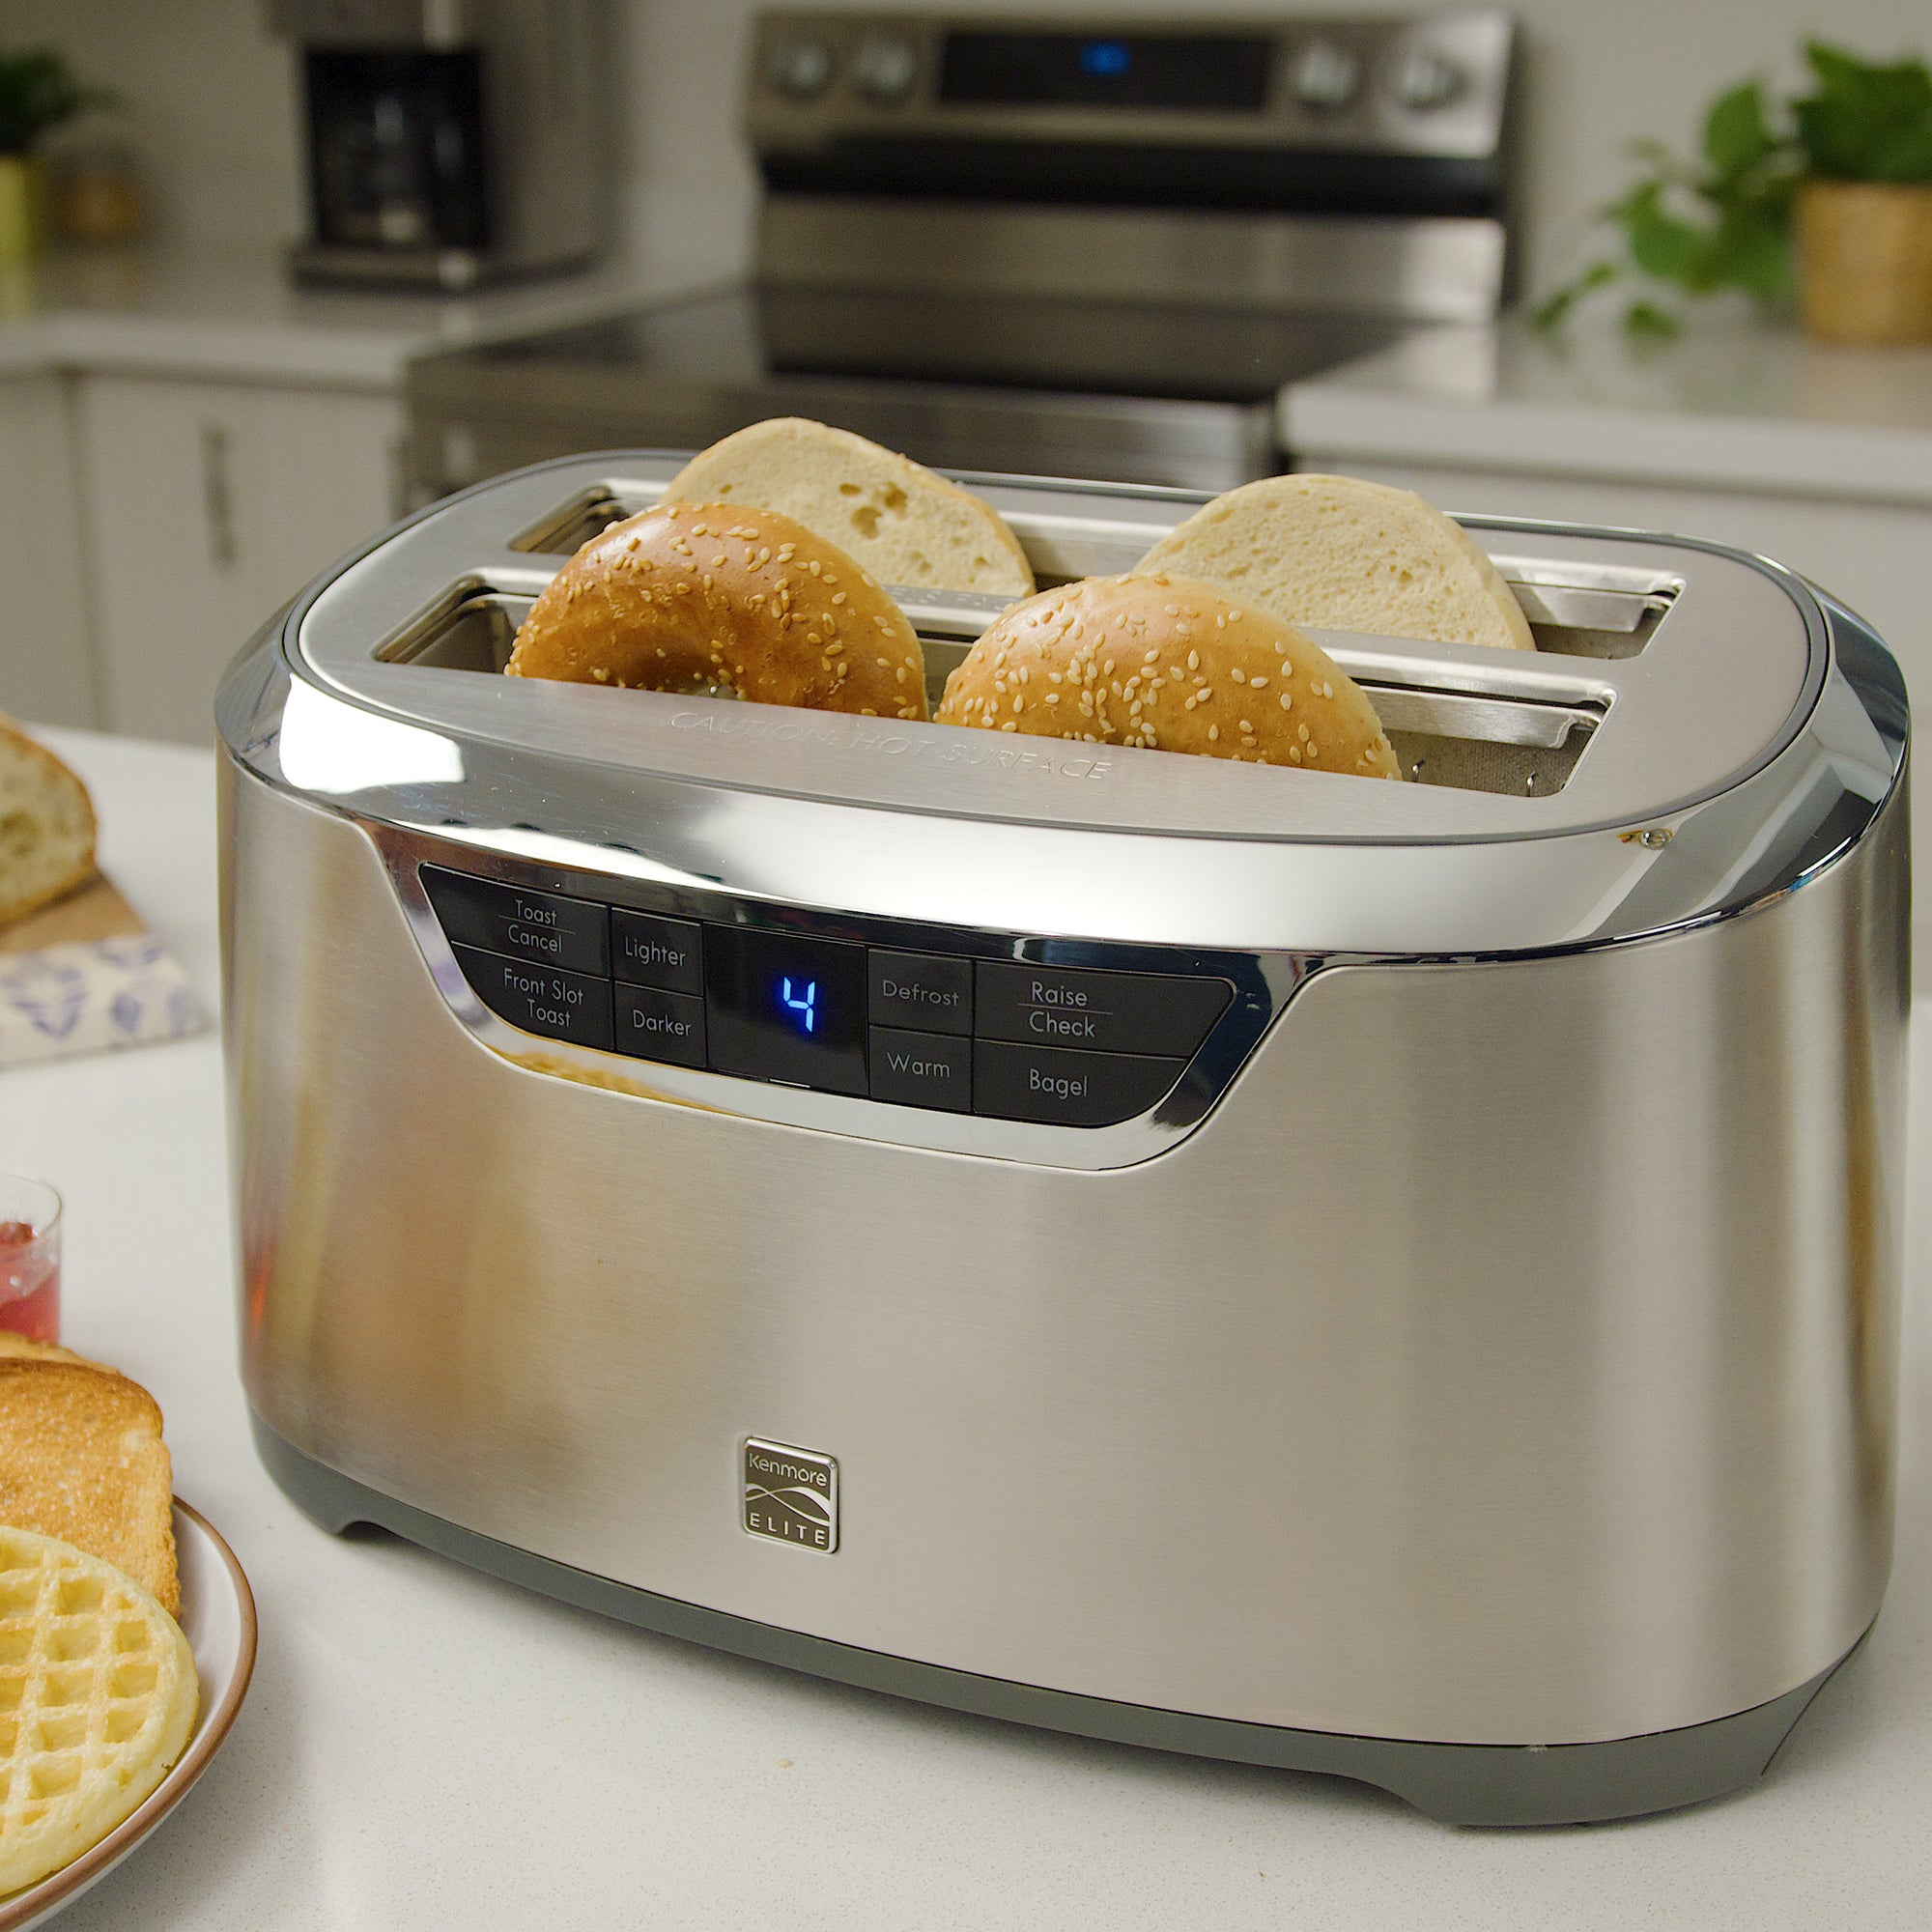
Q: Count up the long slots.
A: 2